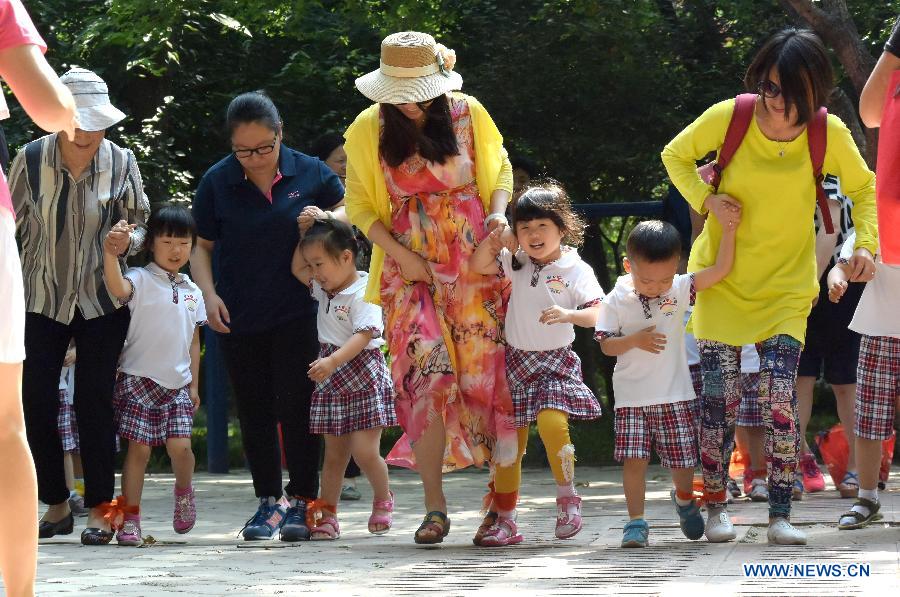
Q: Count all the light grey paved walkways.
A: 1